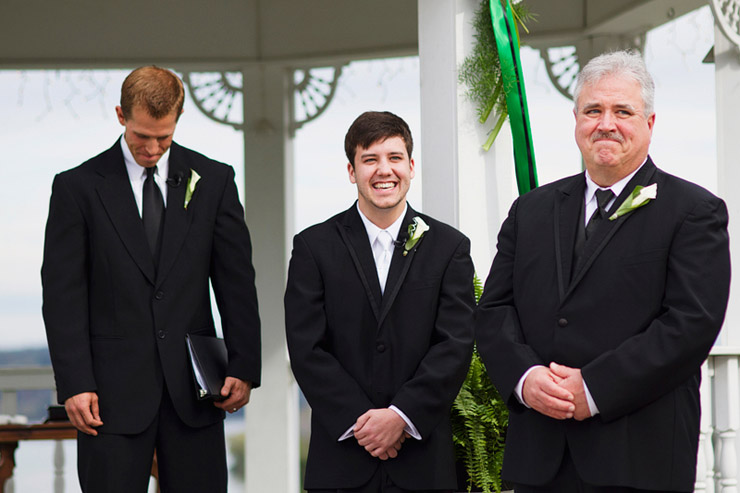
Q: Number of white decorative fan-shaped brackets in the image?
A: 4